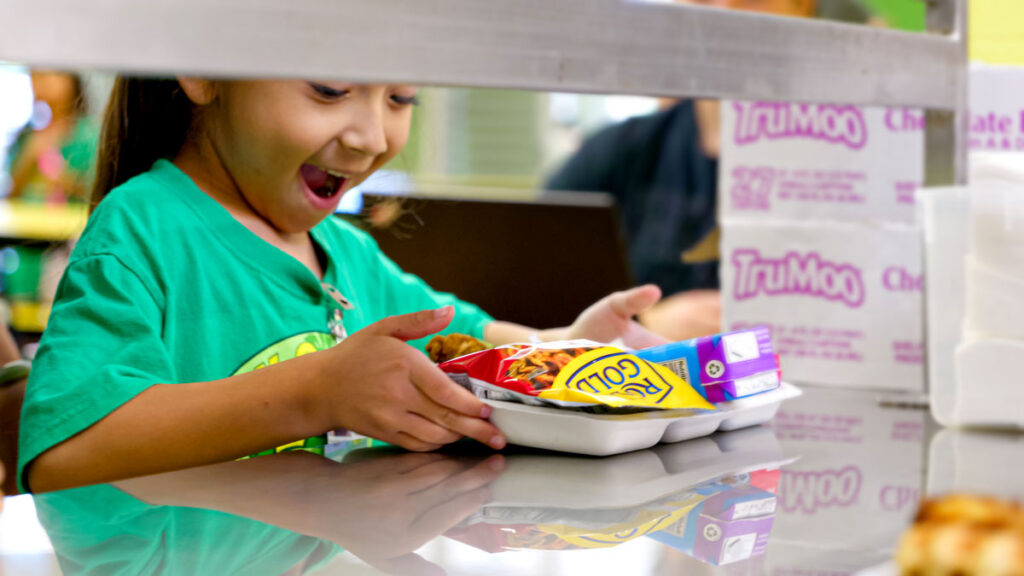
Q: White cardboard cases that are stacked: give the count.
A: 2